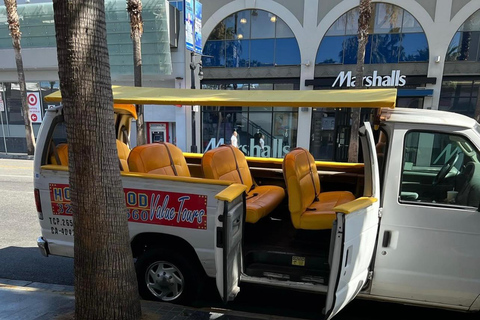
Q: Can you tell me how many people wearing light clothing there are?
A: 2